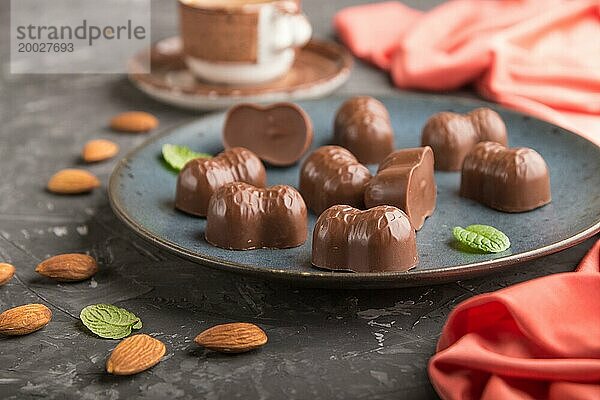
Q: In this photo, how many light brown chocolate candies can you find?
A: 9